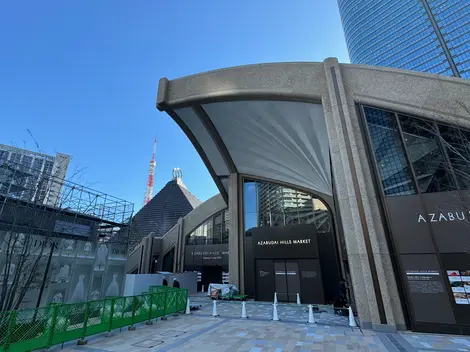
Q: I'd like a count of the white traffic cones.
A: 8